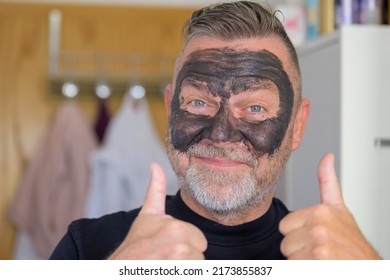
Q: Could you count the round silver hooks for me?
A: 3